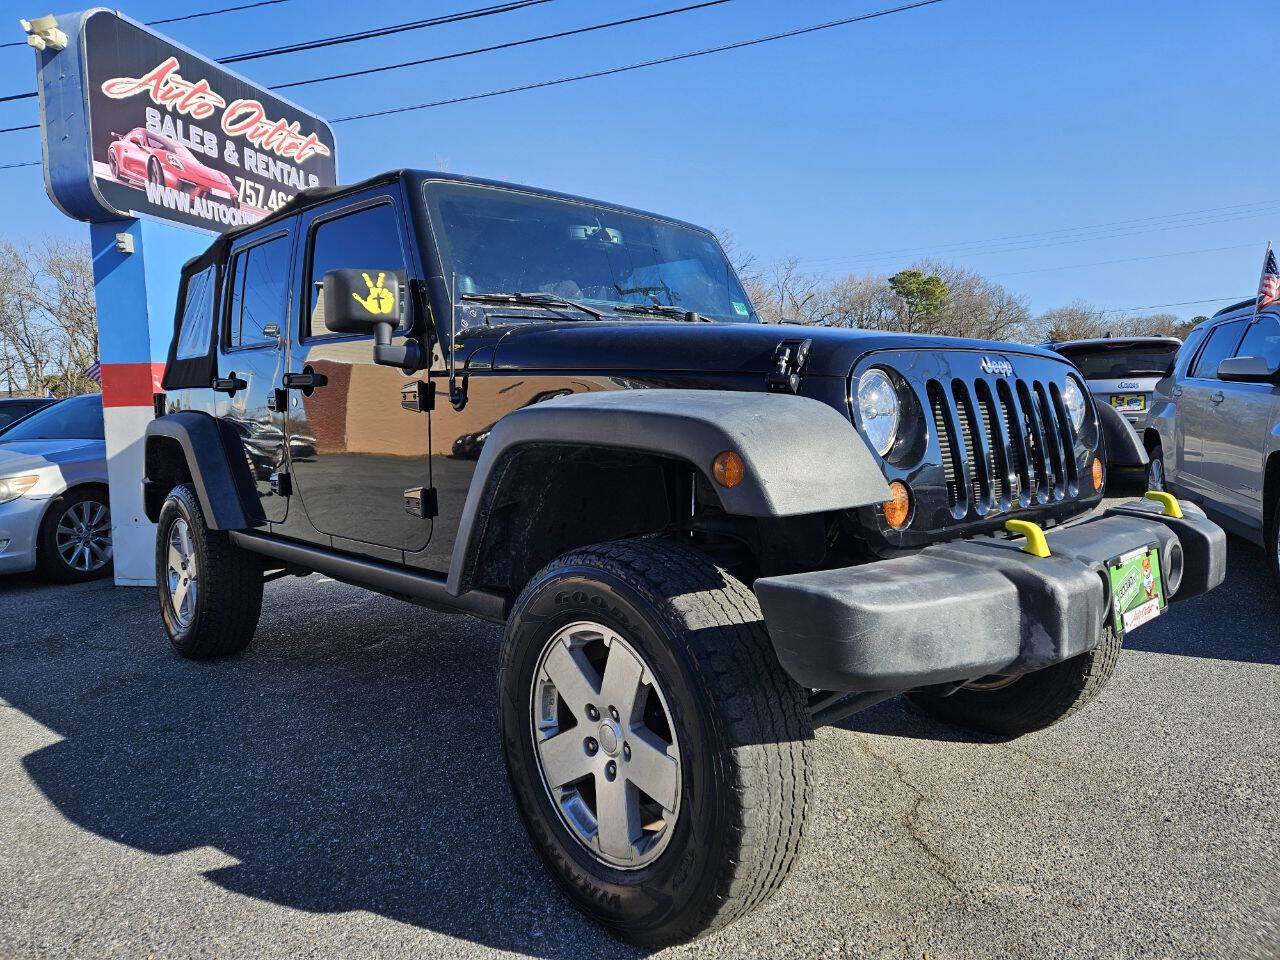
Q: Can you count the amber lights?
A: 3